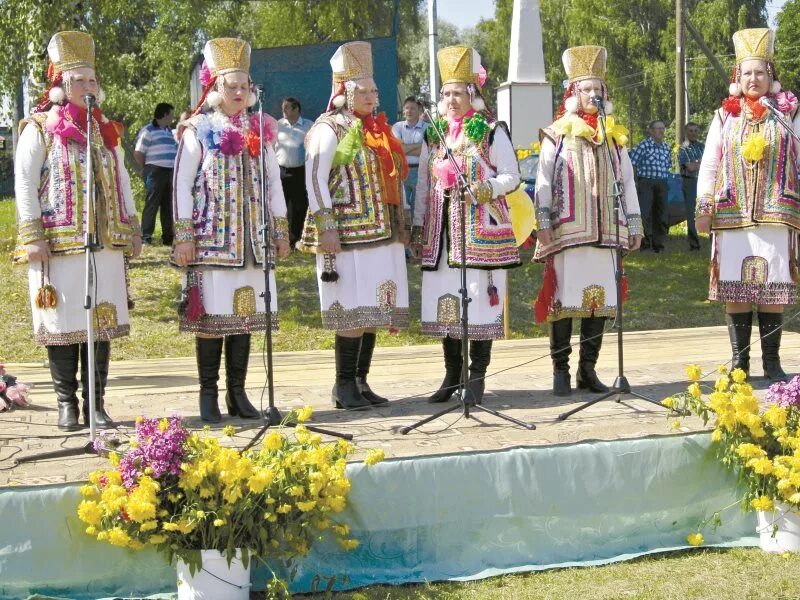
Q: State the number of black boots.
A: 12